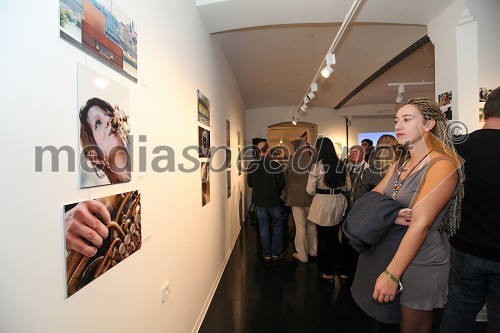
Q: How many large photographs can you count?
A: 3